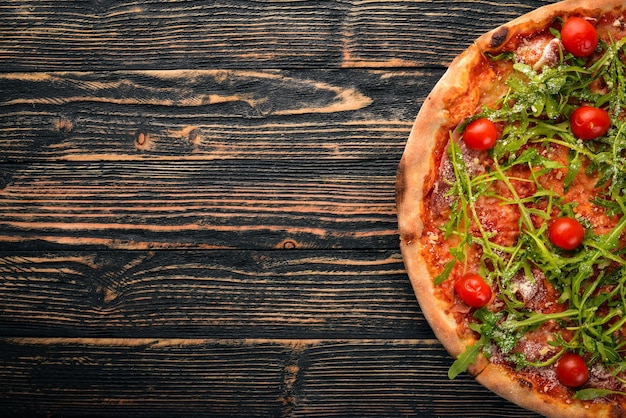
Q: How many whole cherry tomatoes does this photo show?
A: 6